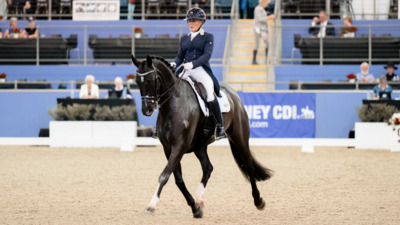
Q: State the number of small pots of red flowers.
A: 6